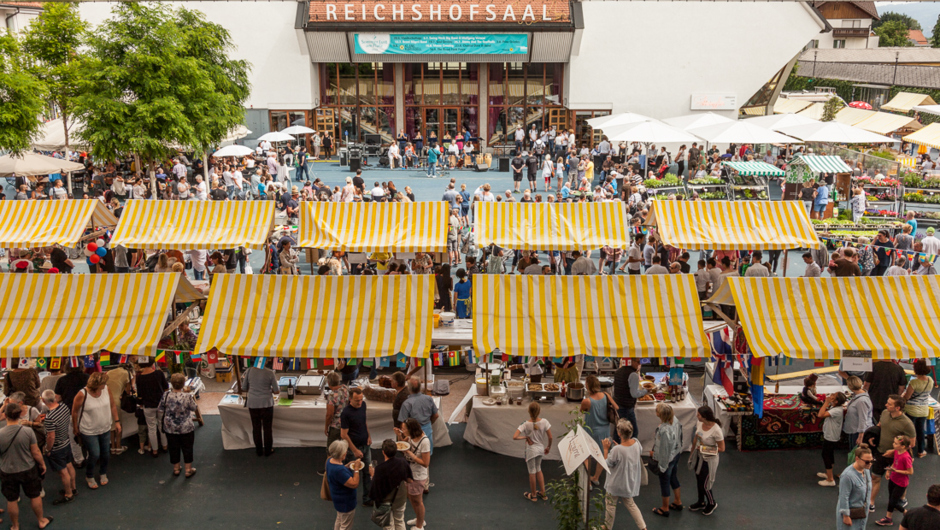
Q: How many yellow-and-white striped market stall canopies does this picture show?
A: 9